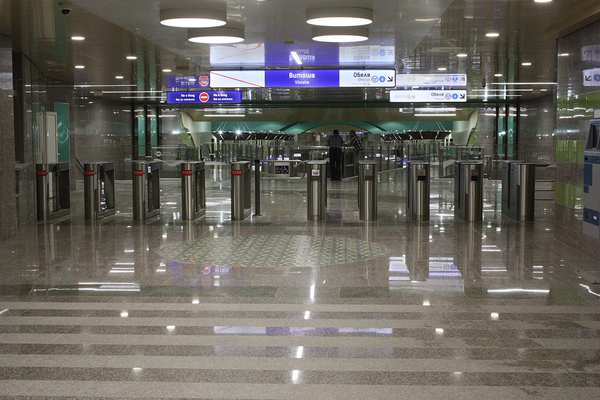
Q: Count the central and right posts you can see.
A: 5